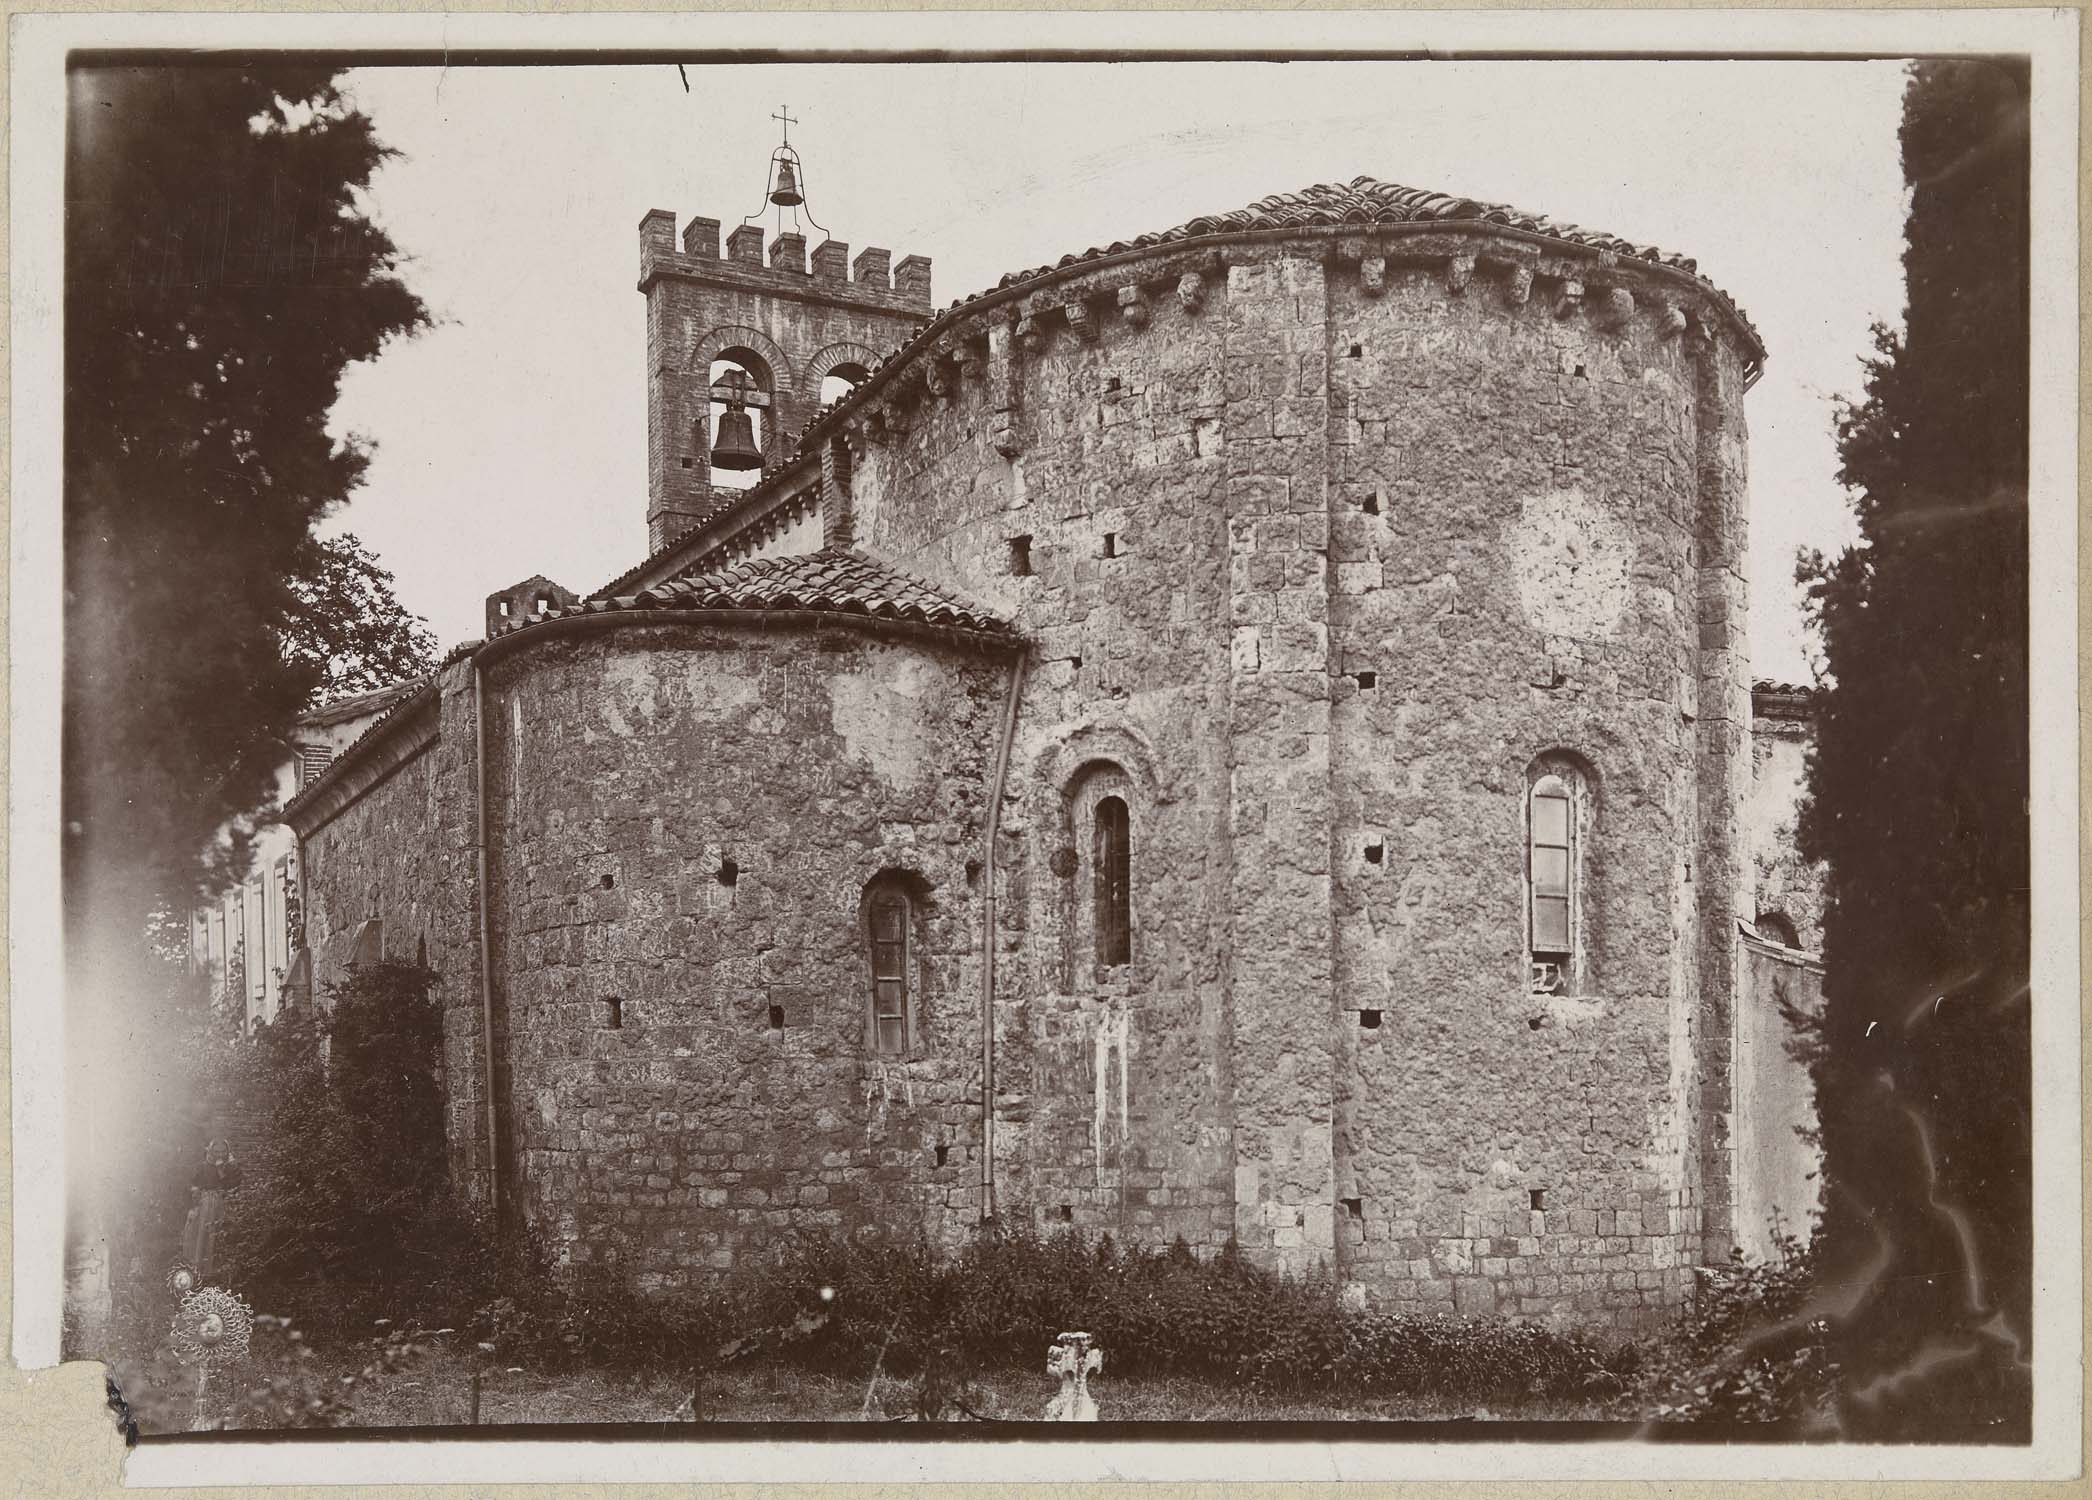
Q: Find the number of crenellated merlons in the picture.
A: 7